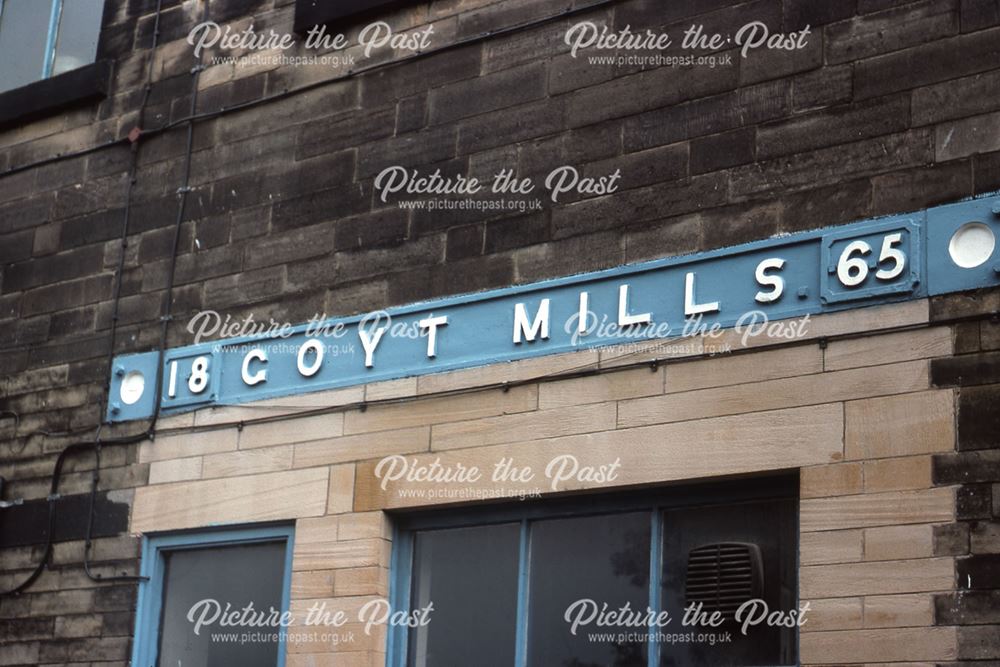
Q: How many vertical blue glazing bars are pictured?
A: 3